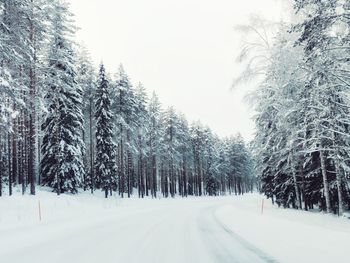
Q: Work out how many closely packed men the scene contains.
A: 0